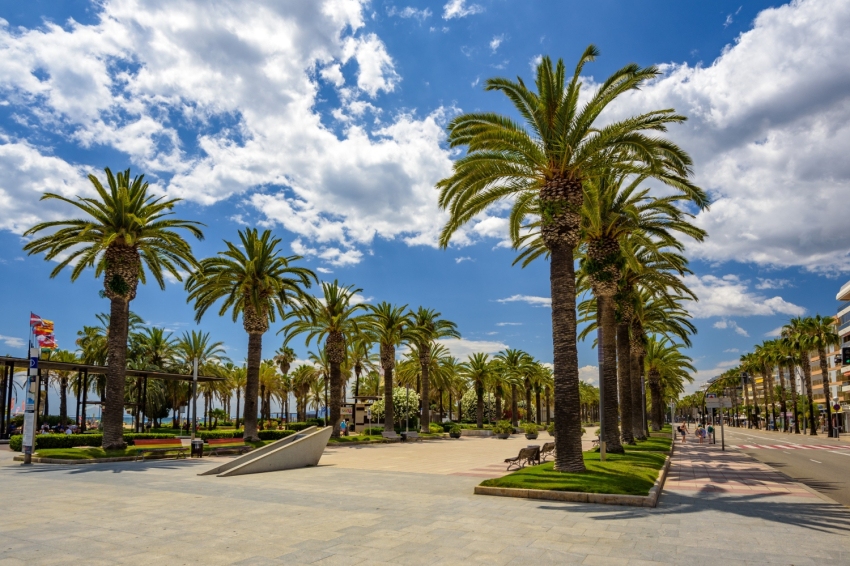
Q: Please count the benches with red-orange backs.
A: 2